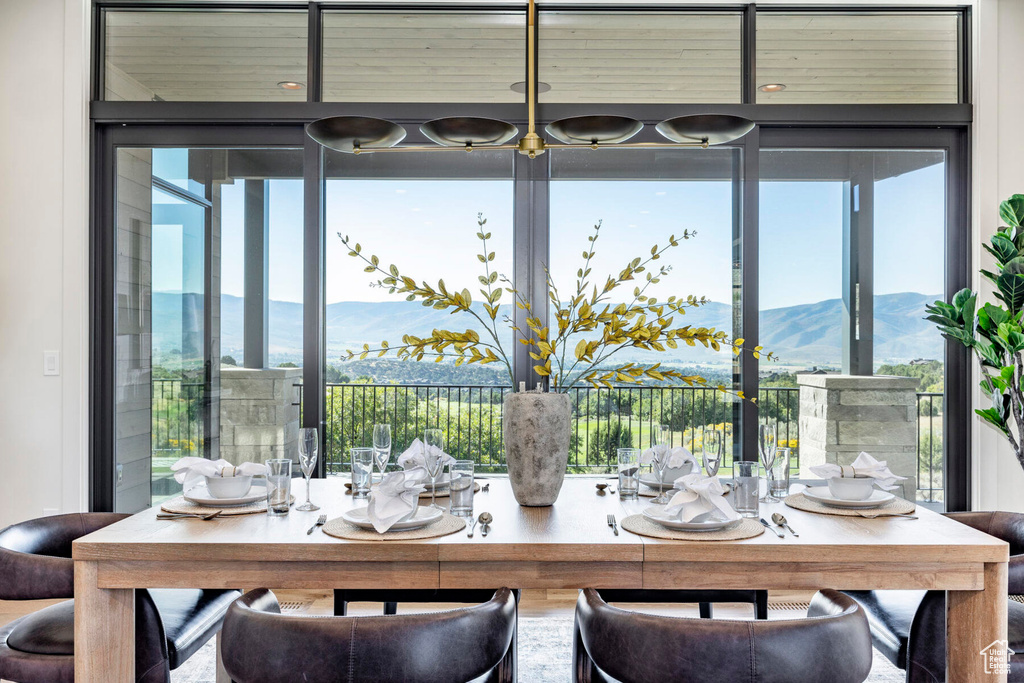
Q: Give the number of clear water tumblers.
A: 6